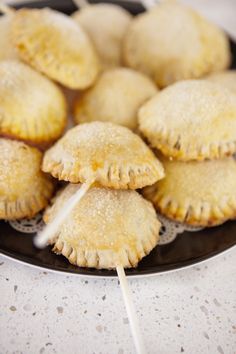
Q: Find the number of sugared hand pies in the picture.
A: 12